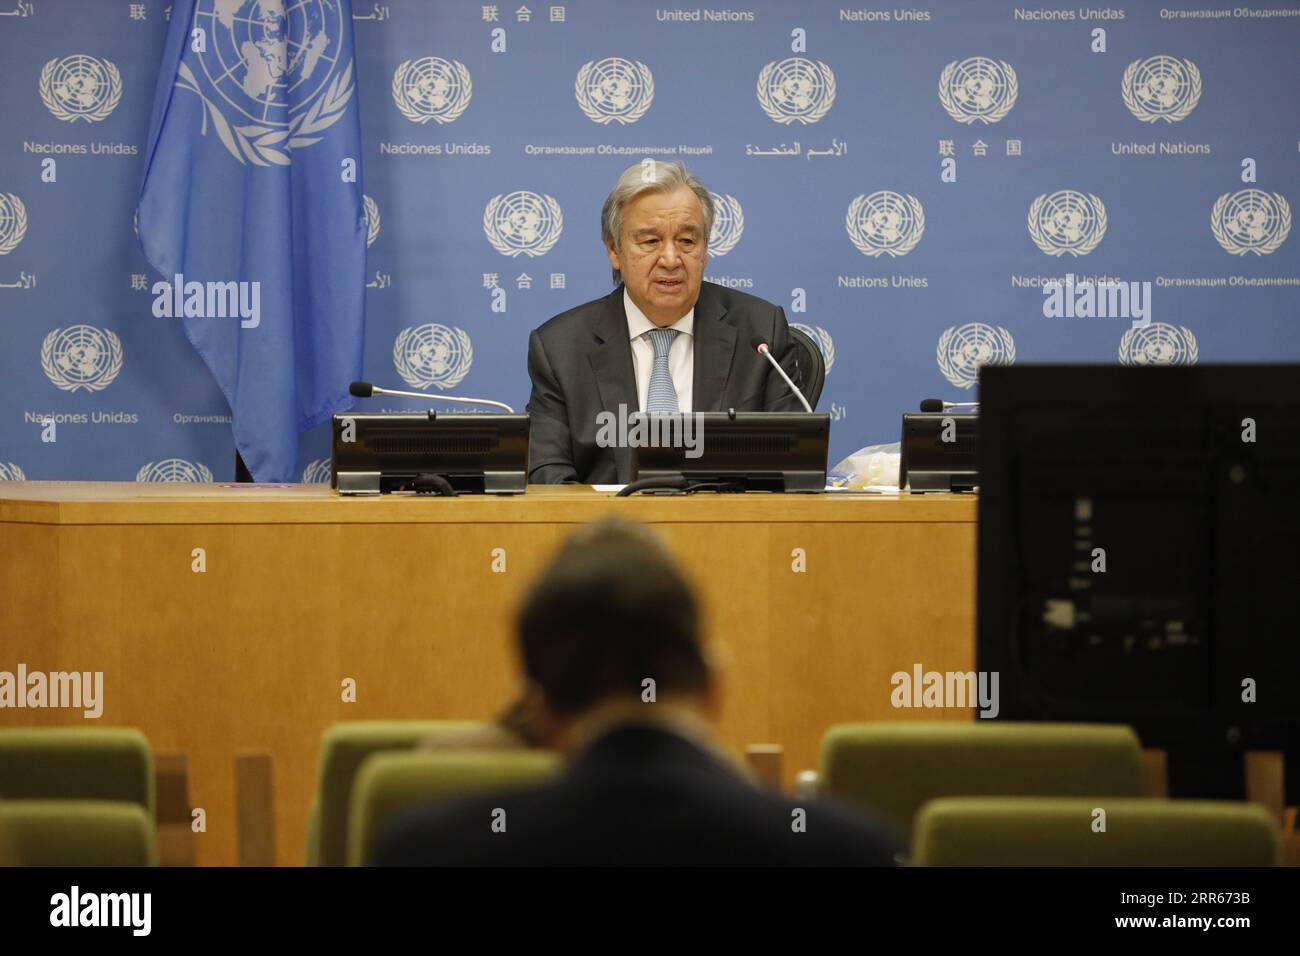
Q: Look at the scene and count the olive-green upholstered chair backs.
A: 6